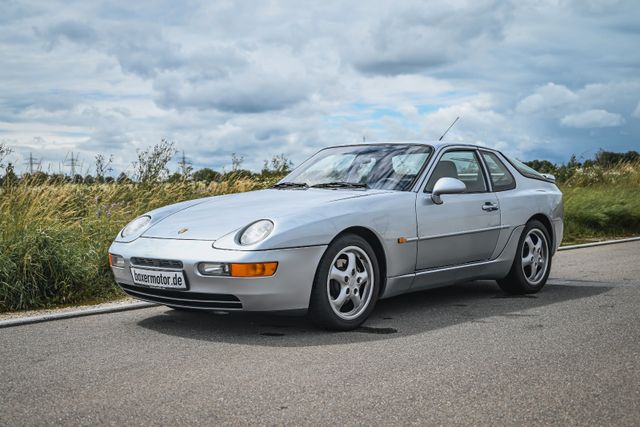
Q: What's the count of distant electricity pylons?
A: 3